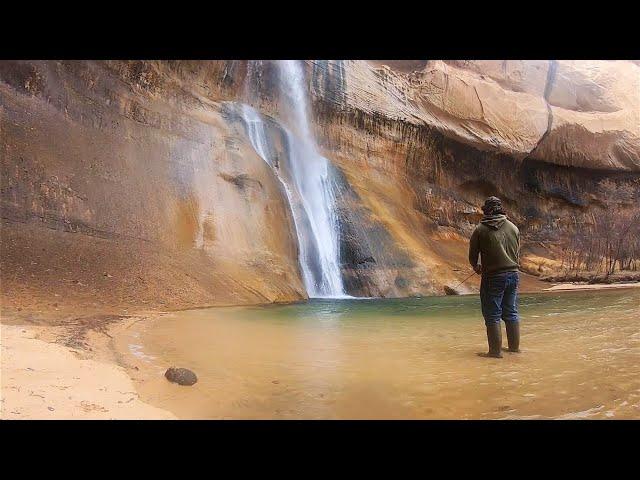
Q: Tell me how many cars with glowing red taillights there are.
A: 0